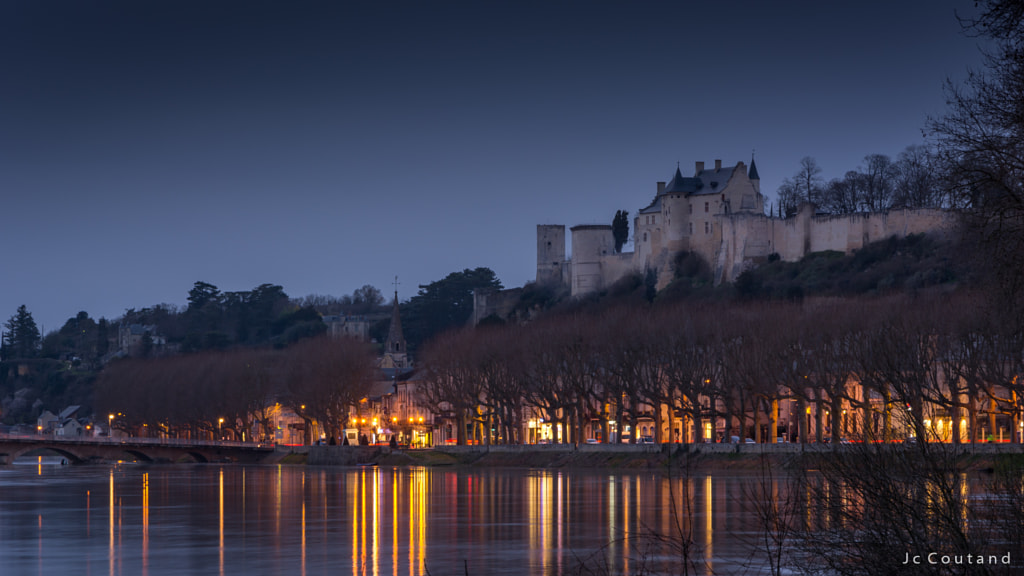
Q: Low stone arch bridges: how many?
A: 1